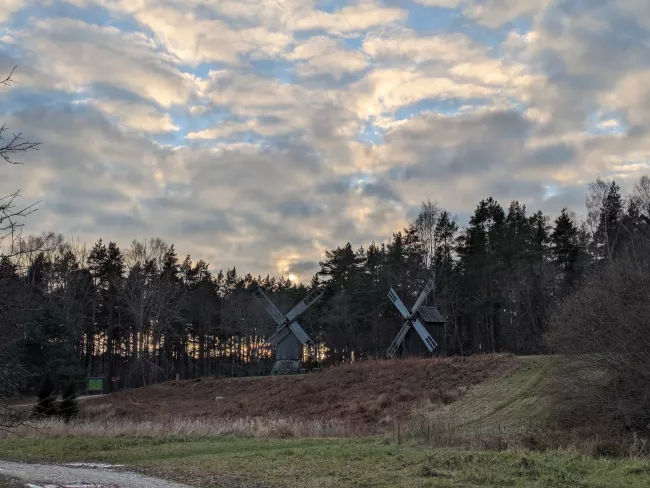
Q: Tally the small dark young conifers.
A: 2